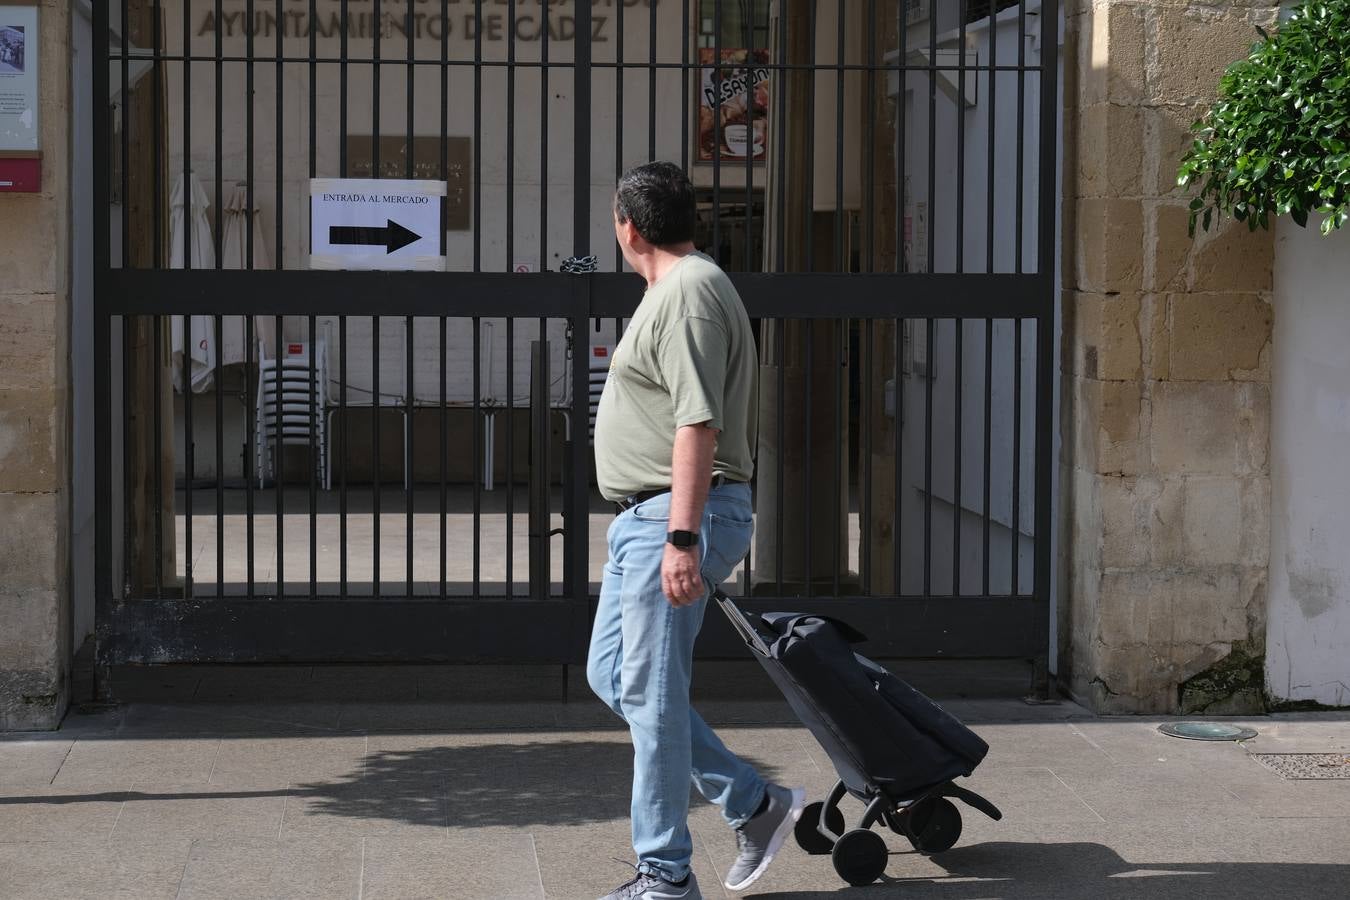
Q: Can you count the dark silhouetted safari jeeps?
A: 0